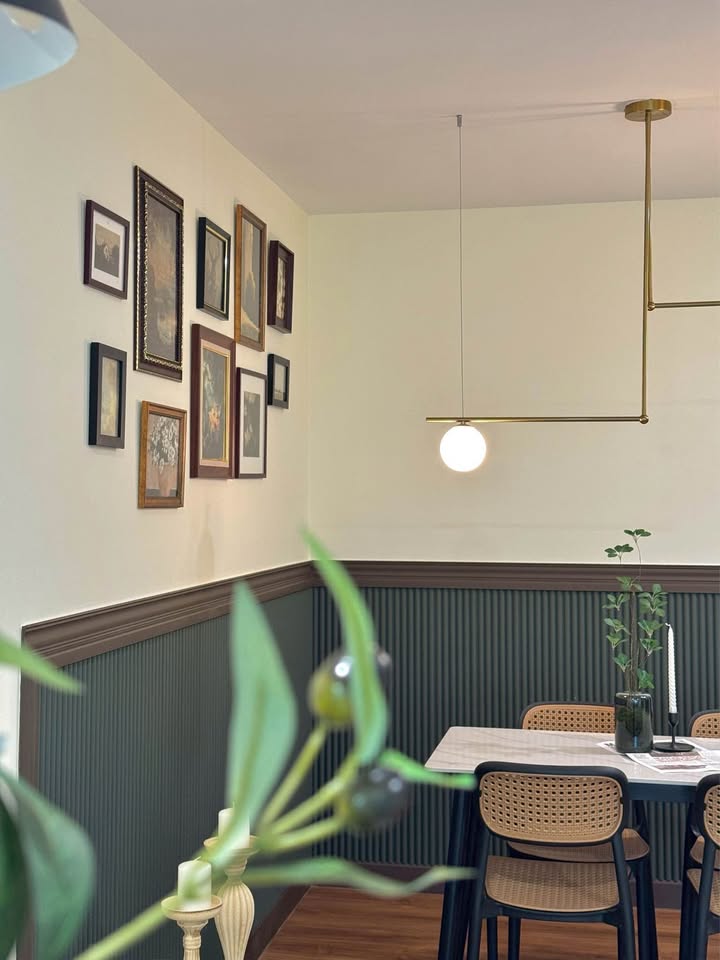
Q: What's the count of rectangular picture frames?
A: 10